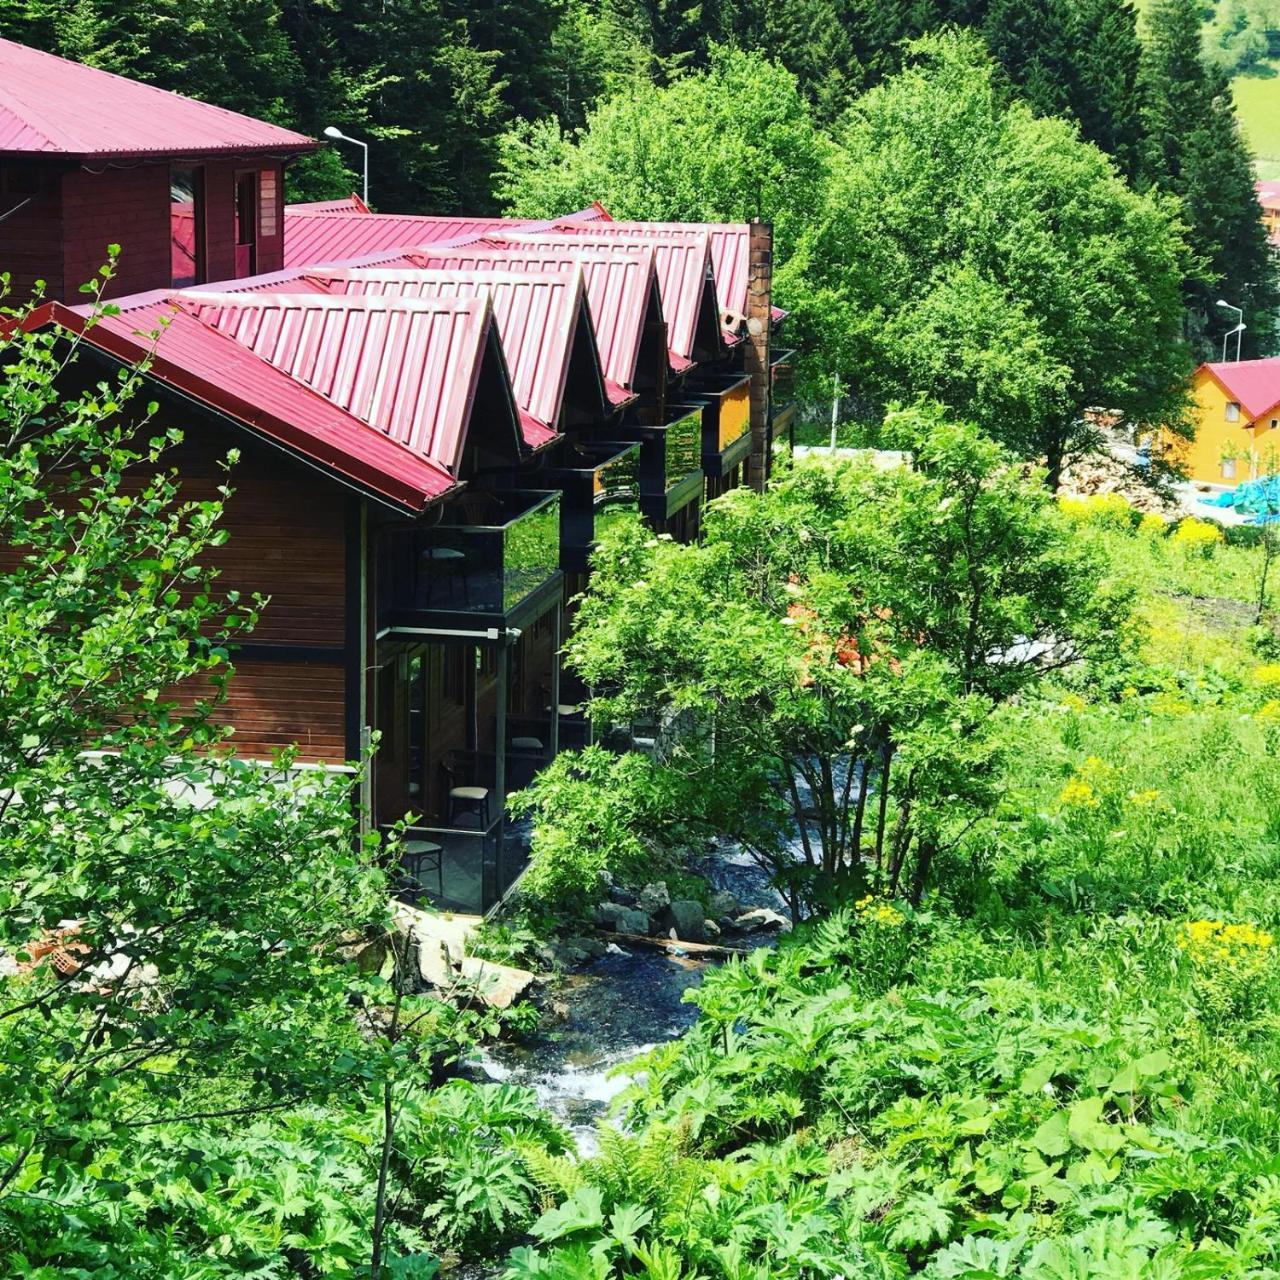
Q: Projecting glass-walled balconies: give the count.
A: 5